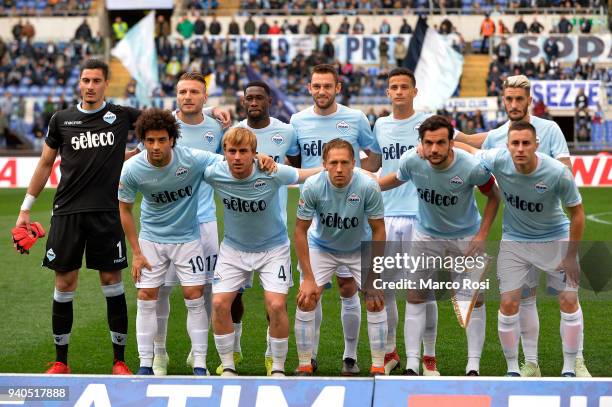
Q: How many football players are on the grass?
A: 11